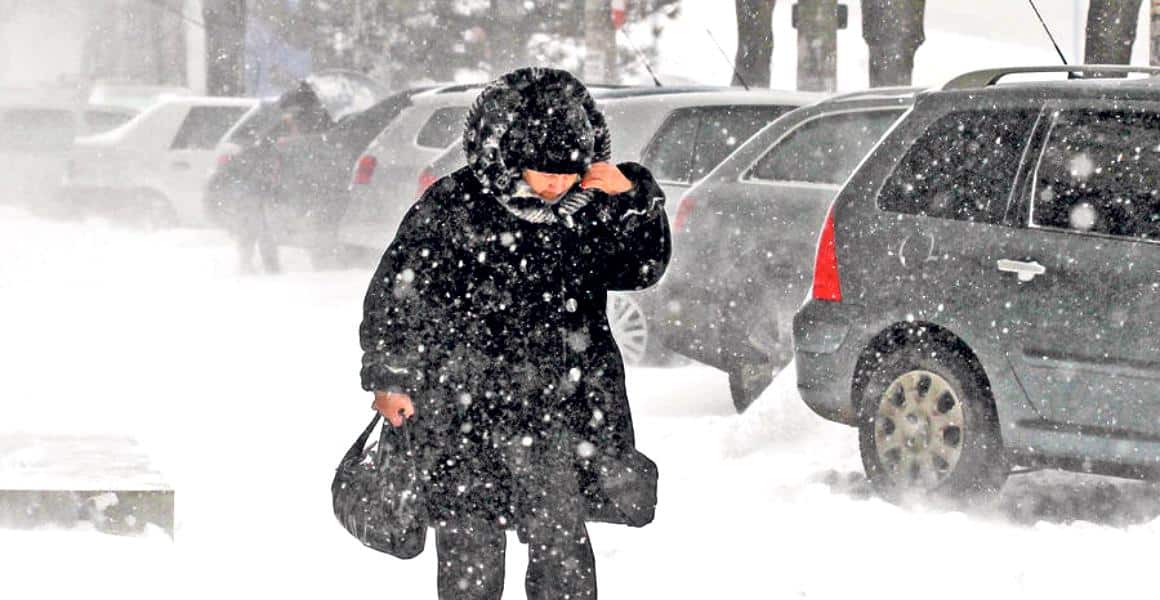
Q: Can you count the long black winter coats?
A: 1